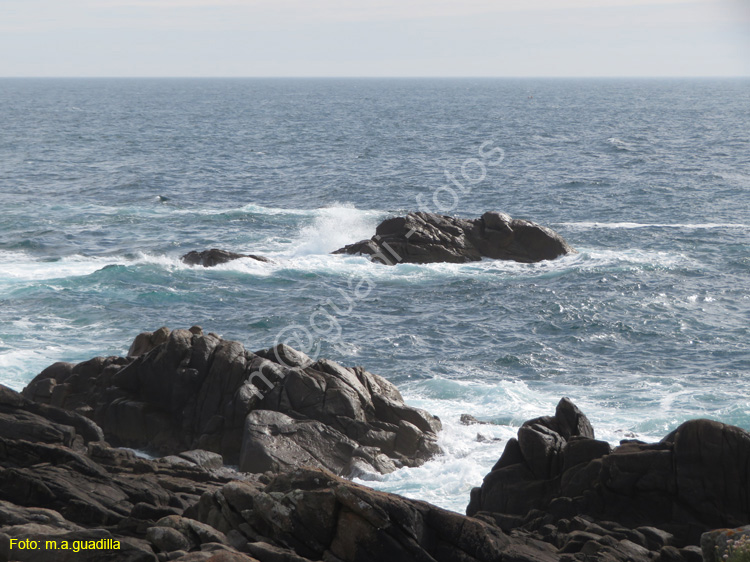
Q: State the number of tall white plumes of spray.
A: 1